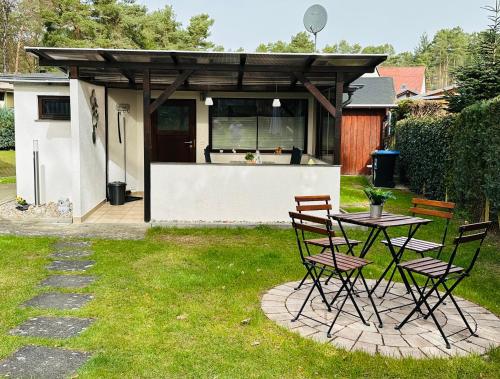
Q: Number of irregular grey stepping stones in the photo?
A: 7